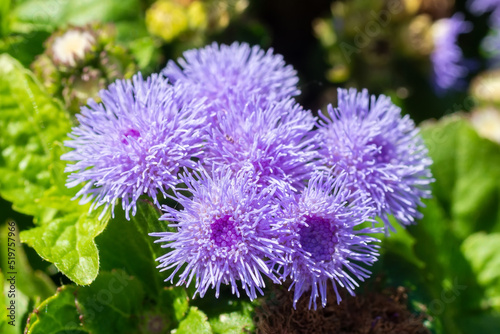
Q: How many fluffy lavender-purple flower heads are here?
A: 6